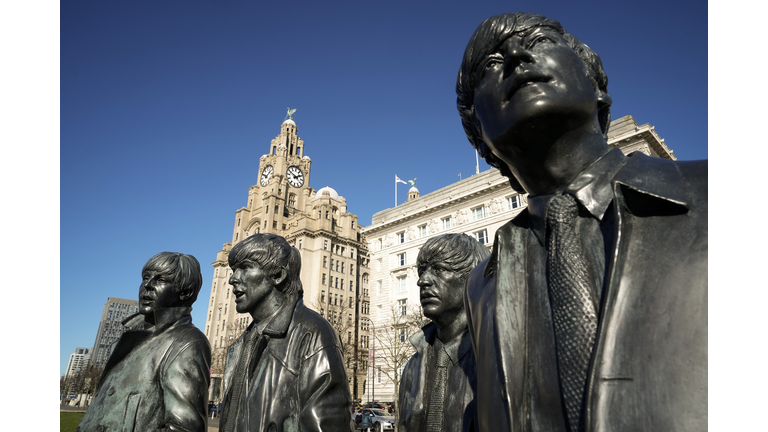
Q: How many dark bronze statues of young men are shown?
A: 4